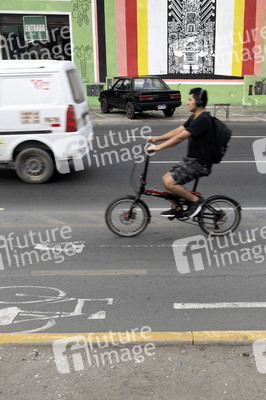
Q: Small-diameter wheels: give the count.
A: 2